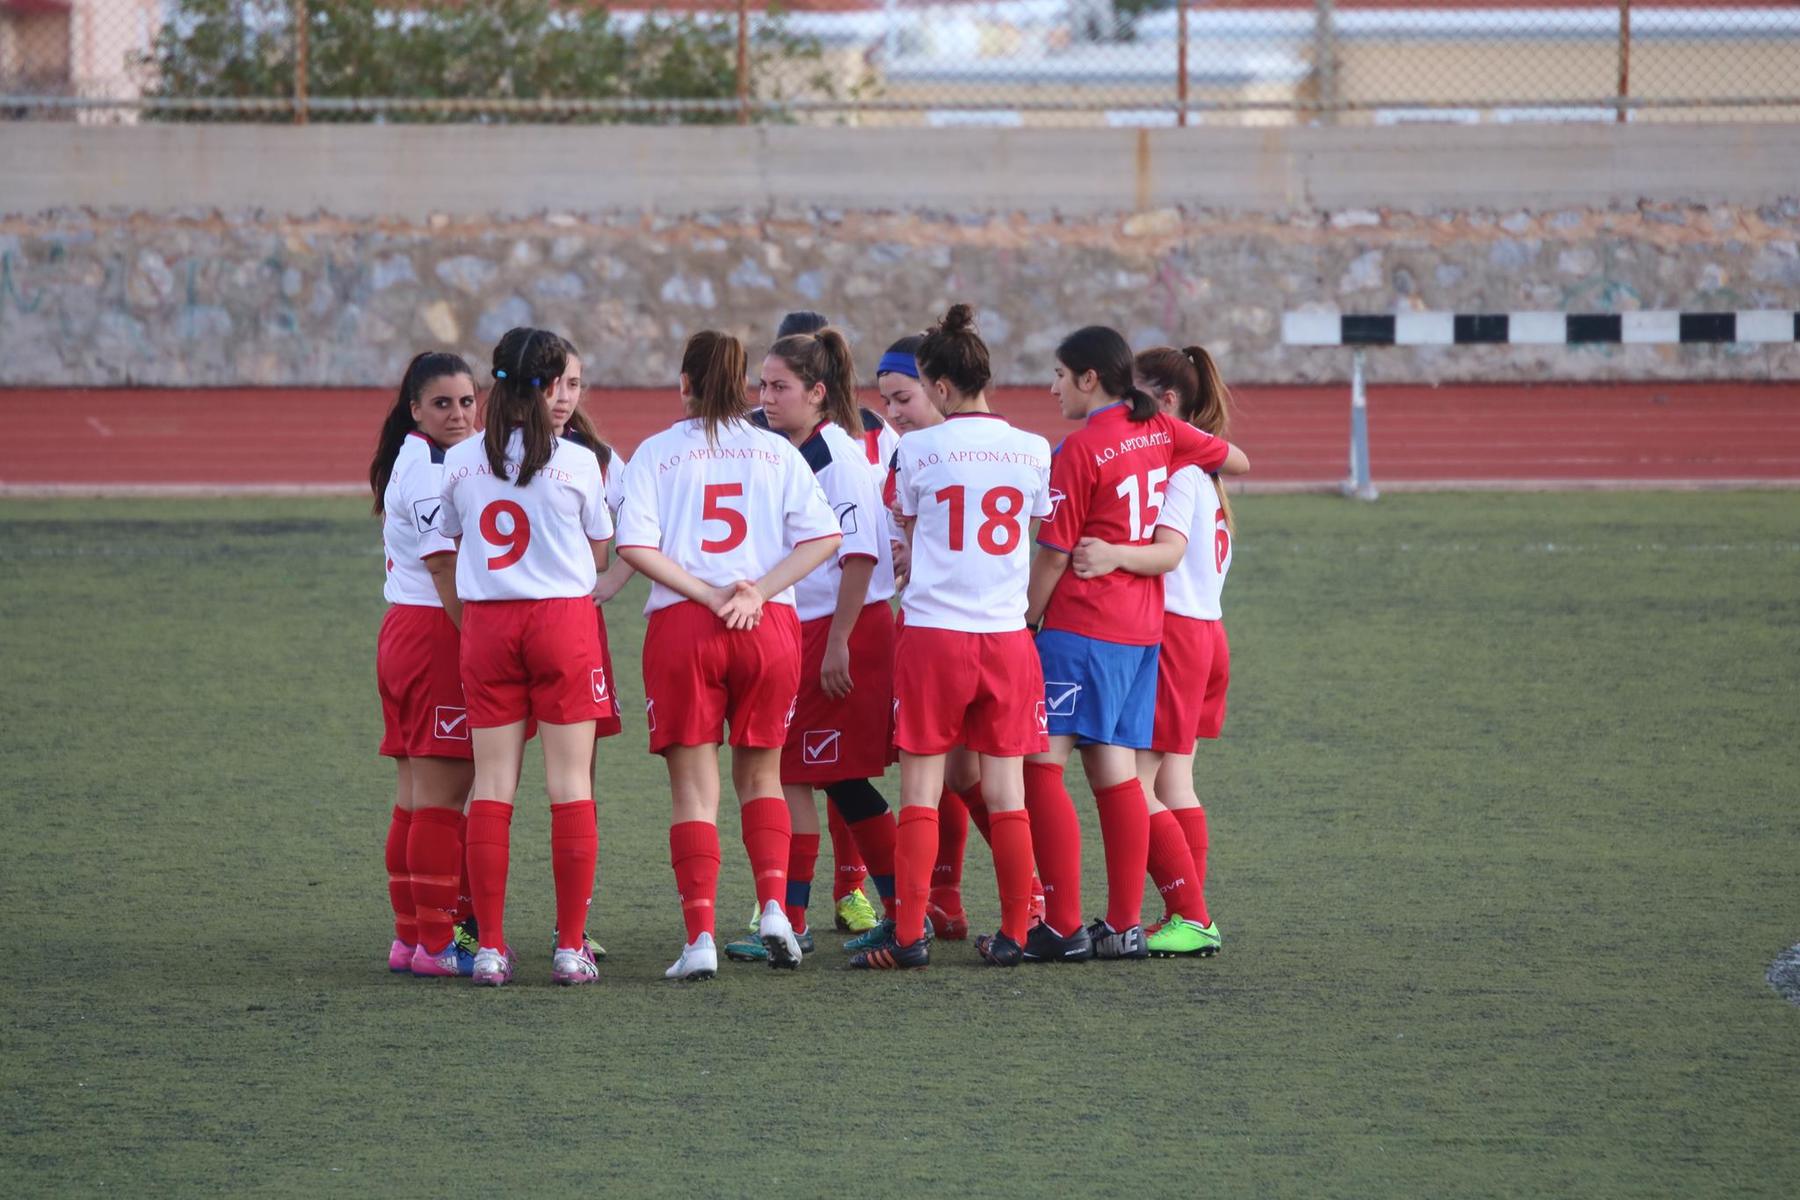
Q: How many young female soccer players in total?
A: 10